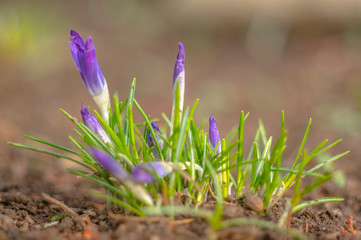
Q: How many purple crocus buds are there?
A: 7